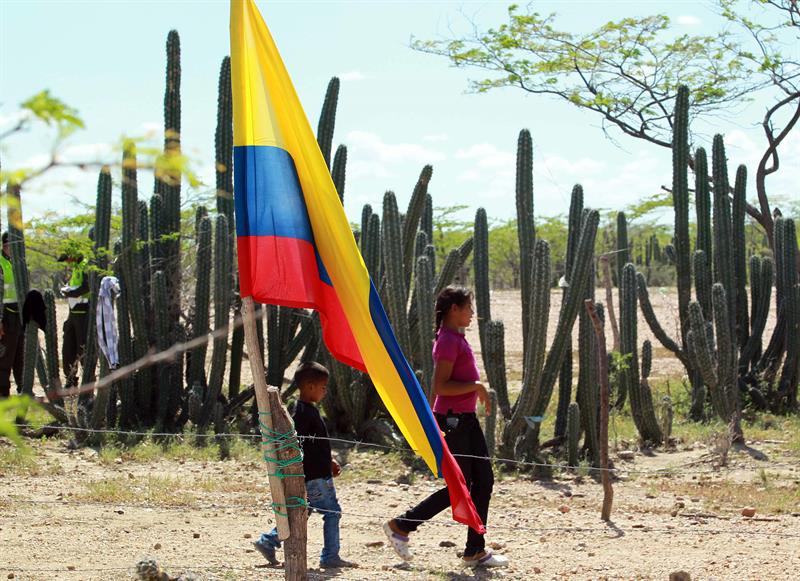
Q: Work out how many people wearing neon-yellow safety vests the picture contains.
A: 2